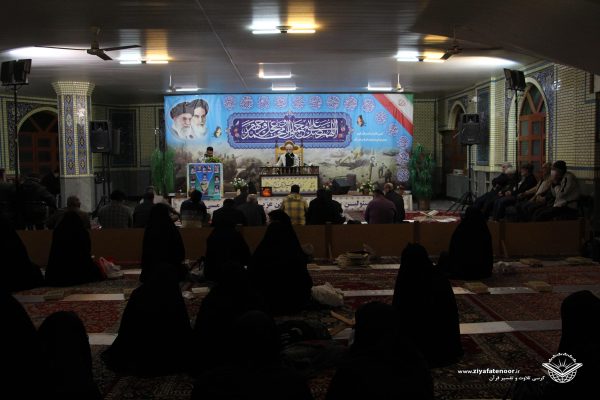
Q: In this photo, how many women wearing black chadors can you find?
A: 14